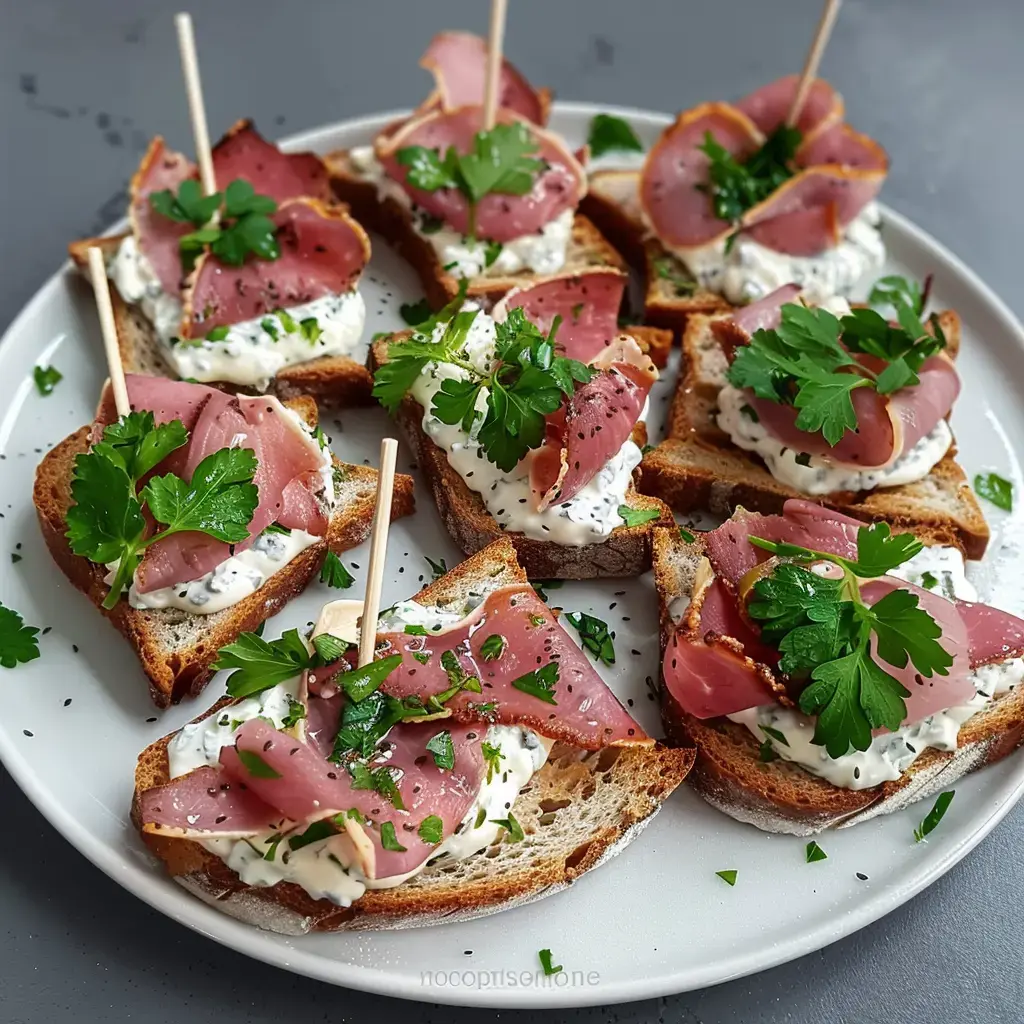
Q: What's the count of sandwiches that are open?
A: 8